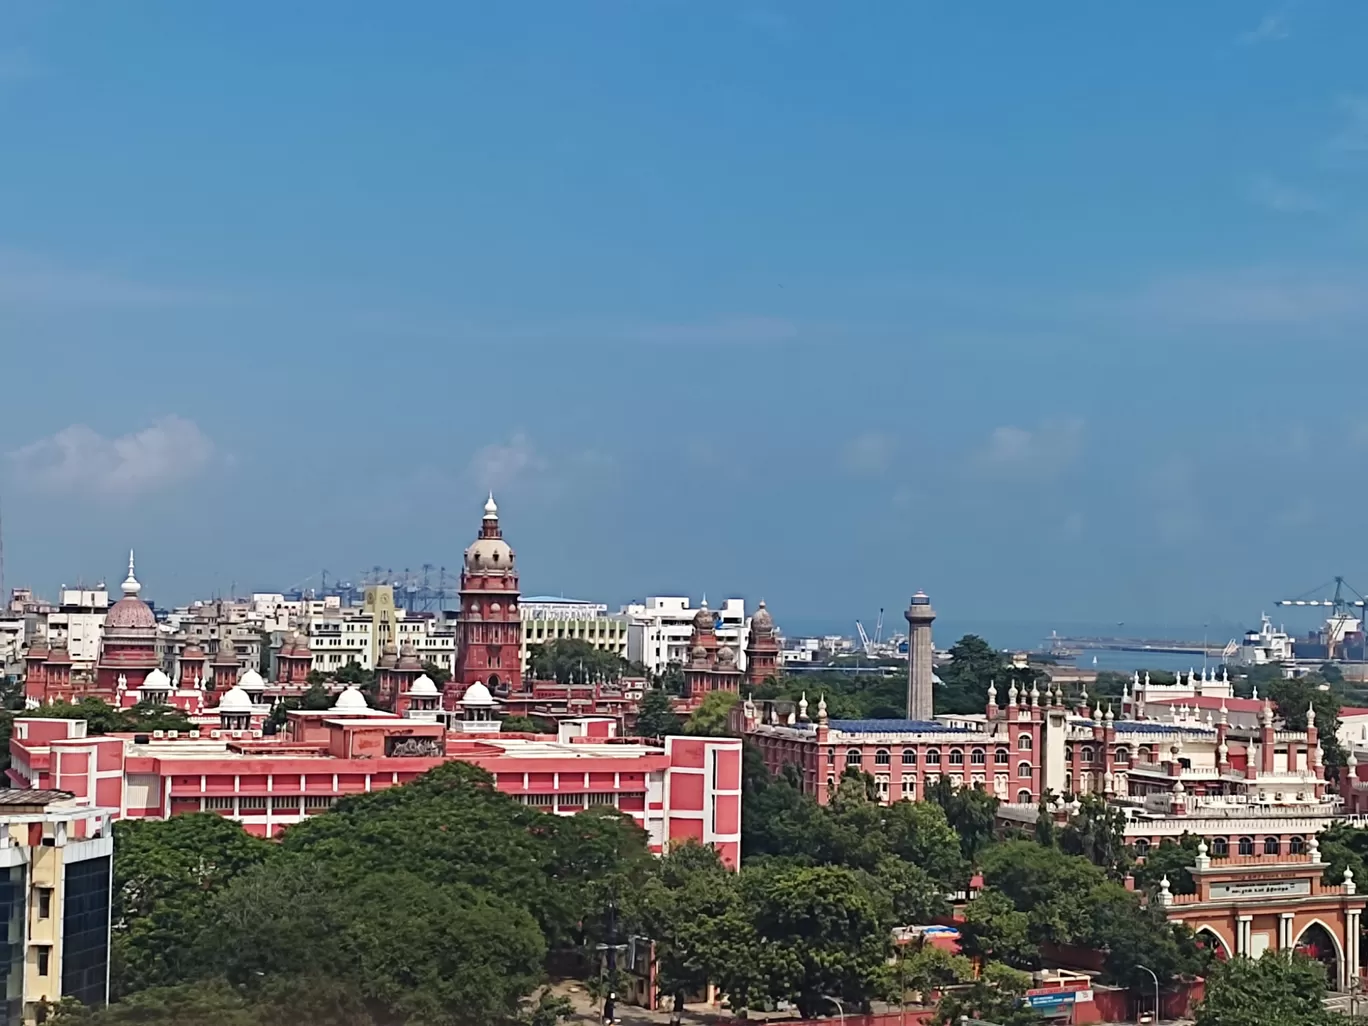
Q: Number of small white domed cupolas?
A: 6